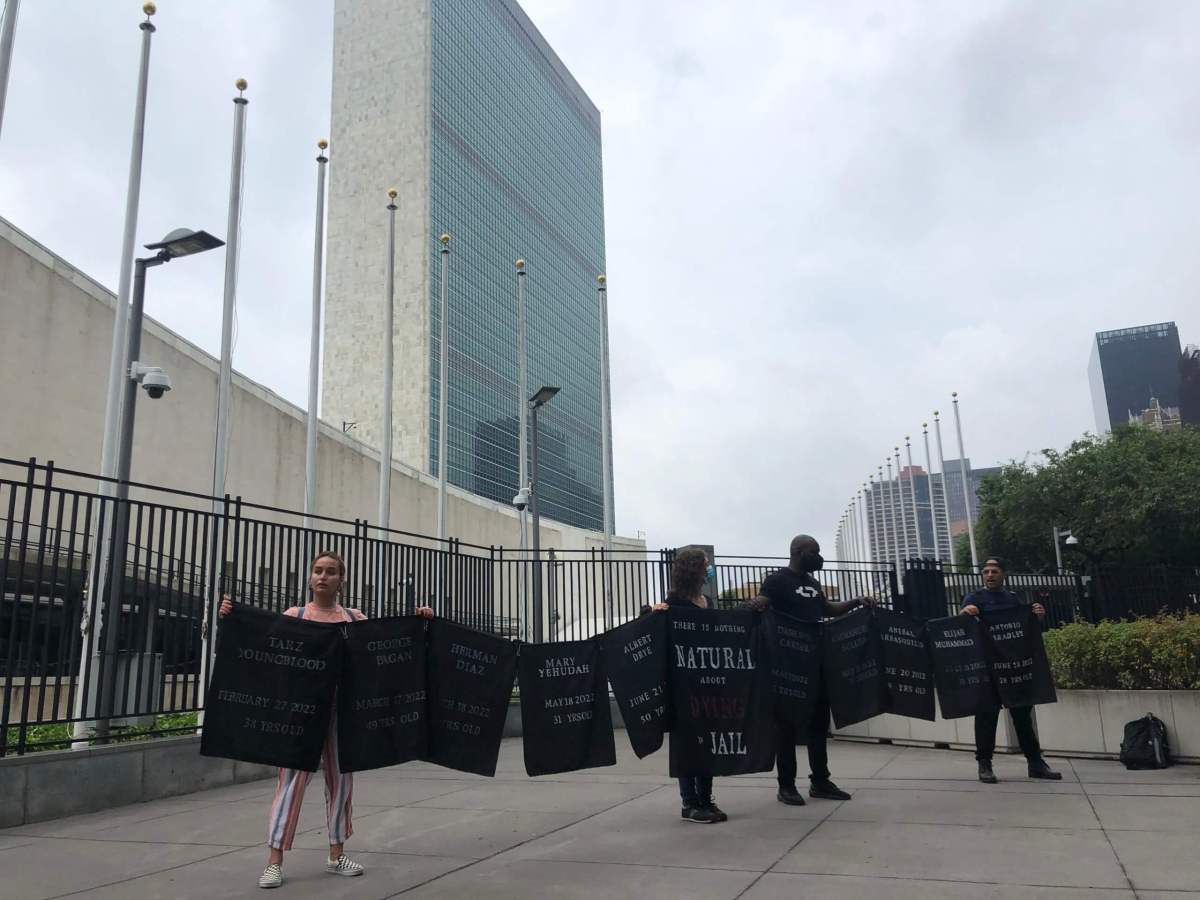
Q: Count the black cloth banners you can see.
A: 11